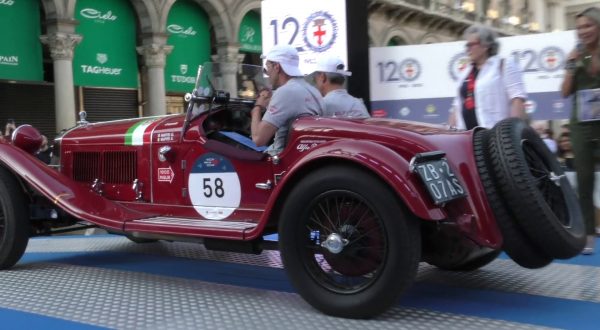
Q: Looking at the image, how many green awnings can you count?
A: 4